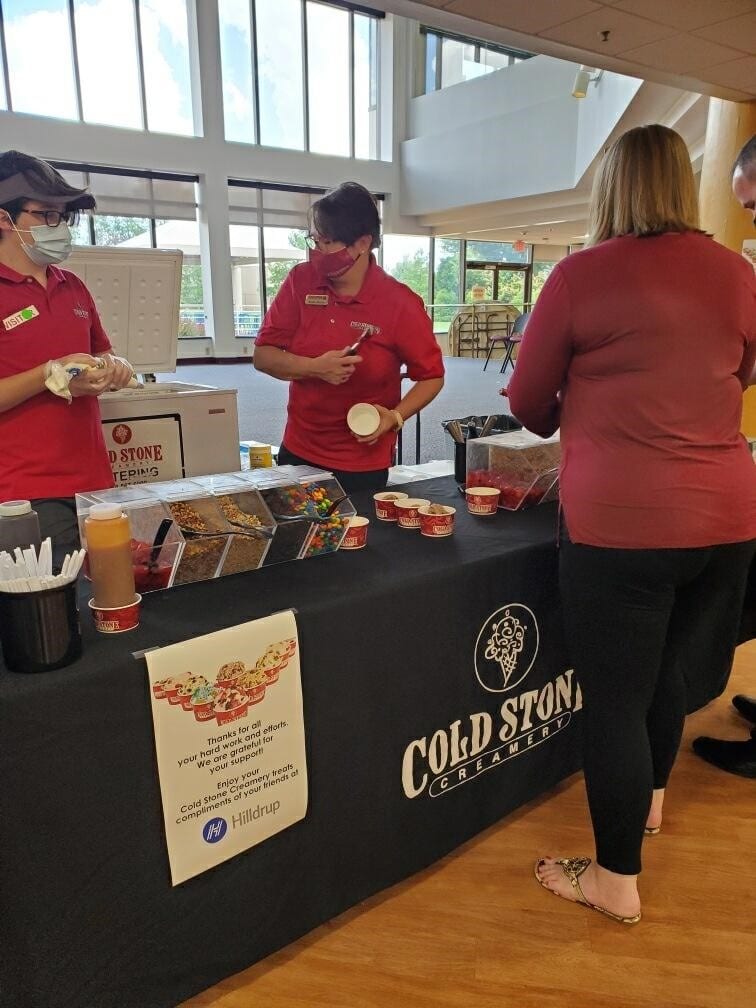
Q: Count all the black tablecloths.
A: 1